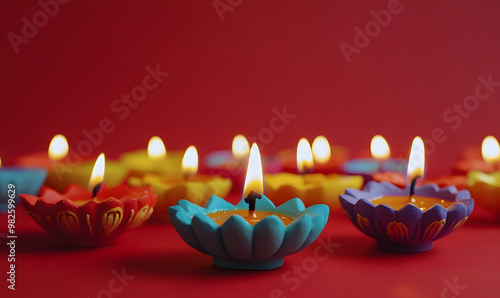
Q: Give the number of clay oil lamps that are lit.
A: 11